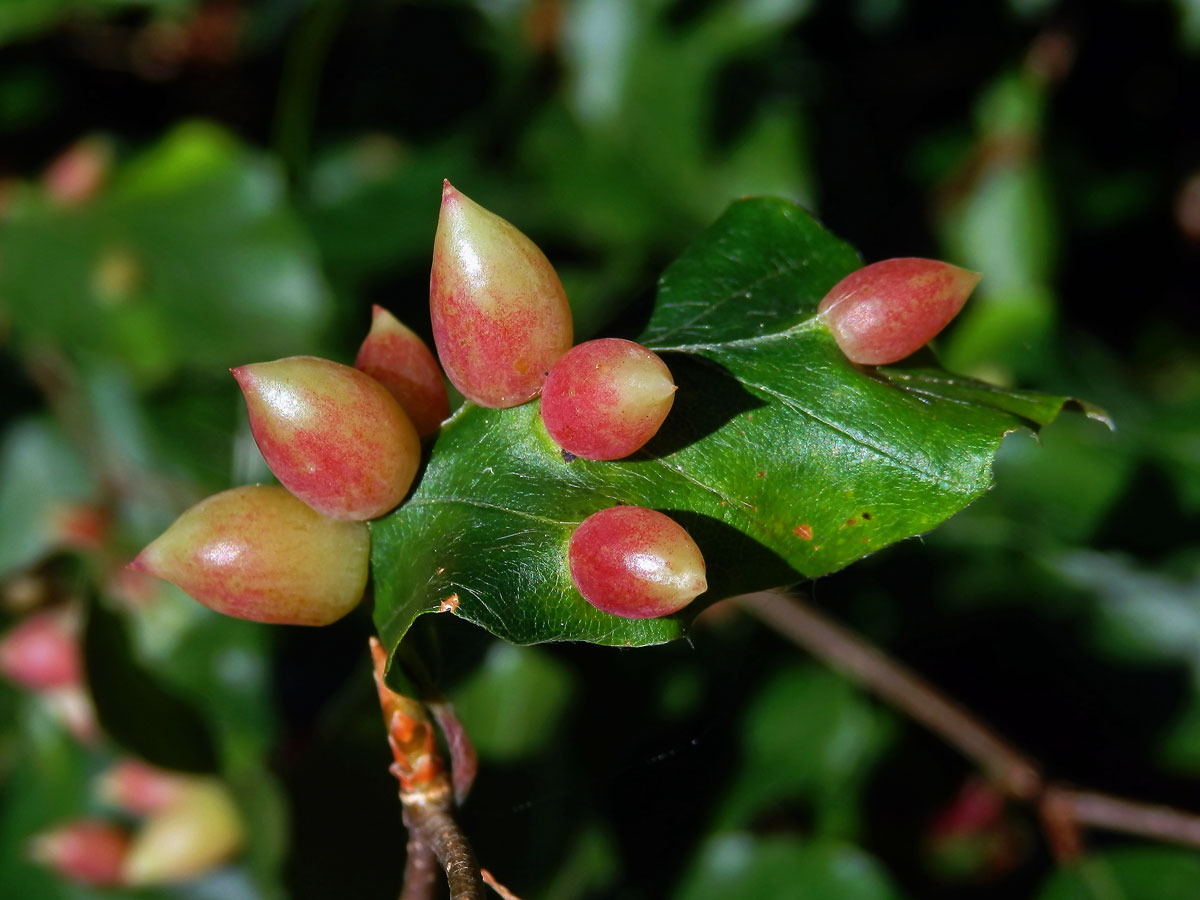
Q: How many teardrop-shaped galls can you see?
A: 7